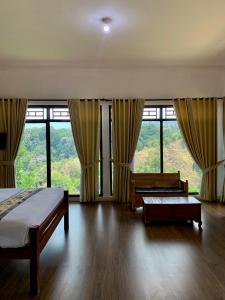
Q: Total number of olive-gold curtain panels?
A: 4